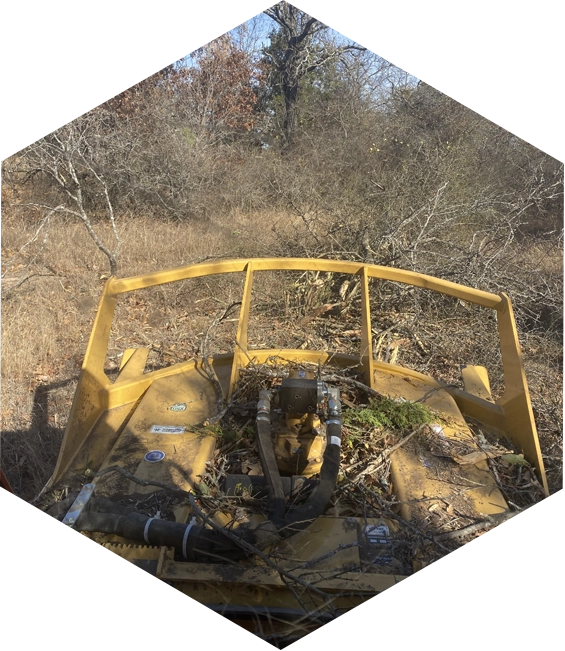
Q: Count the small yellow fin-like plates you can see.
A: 2